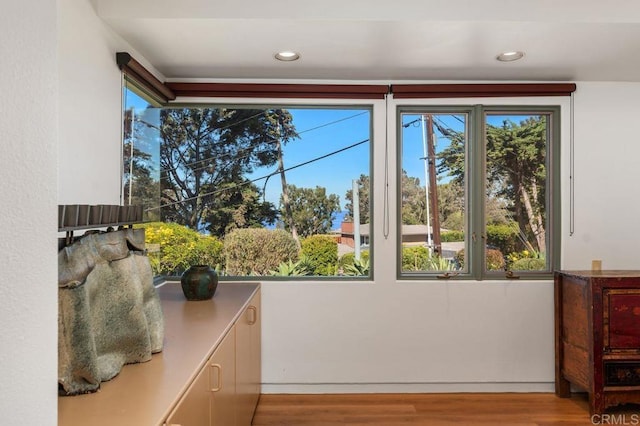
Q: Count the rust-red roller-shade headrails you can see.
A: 3